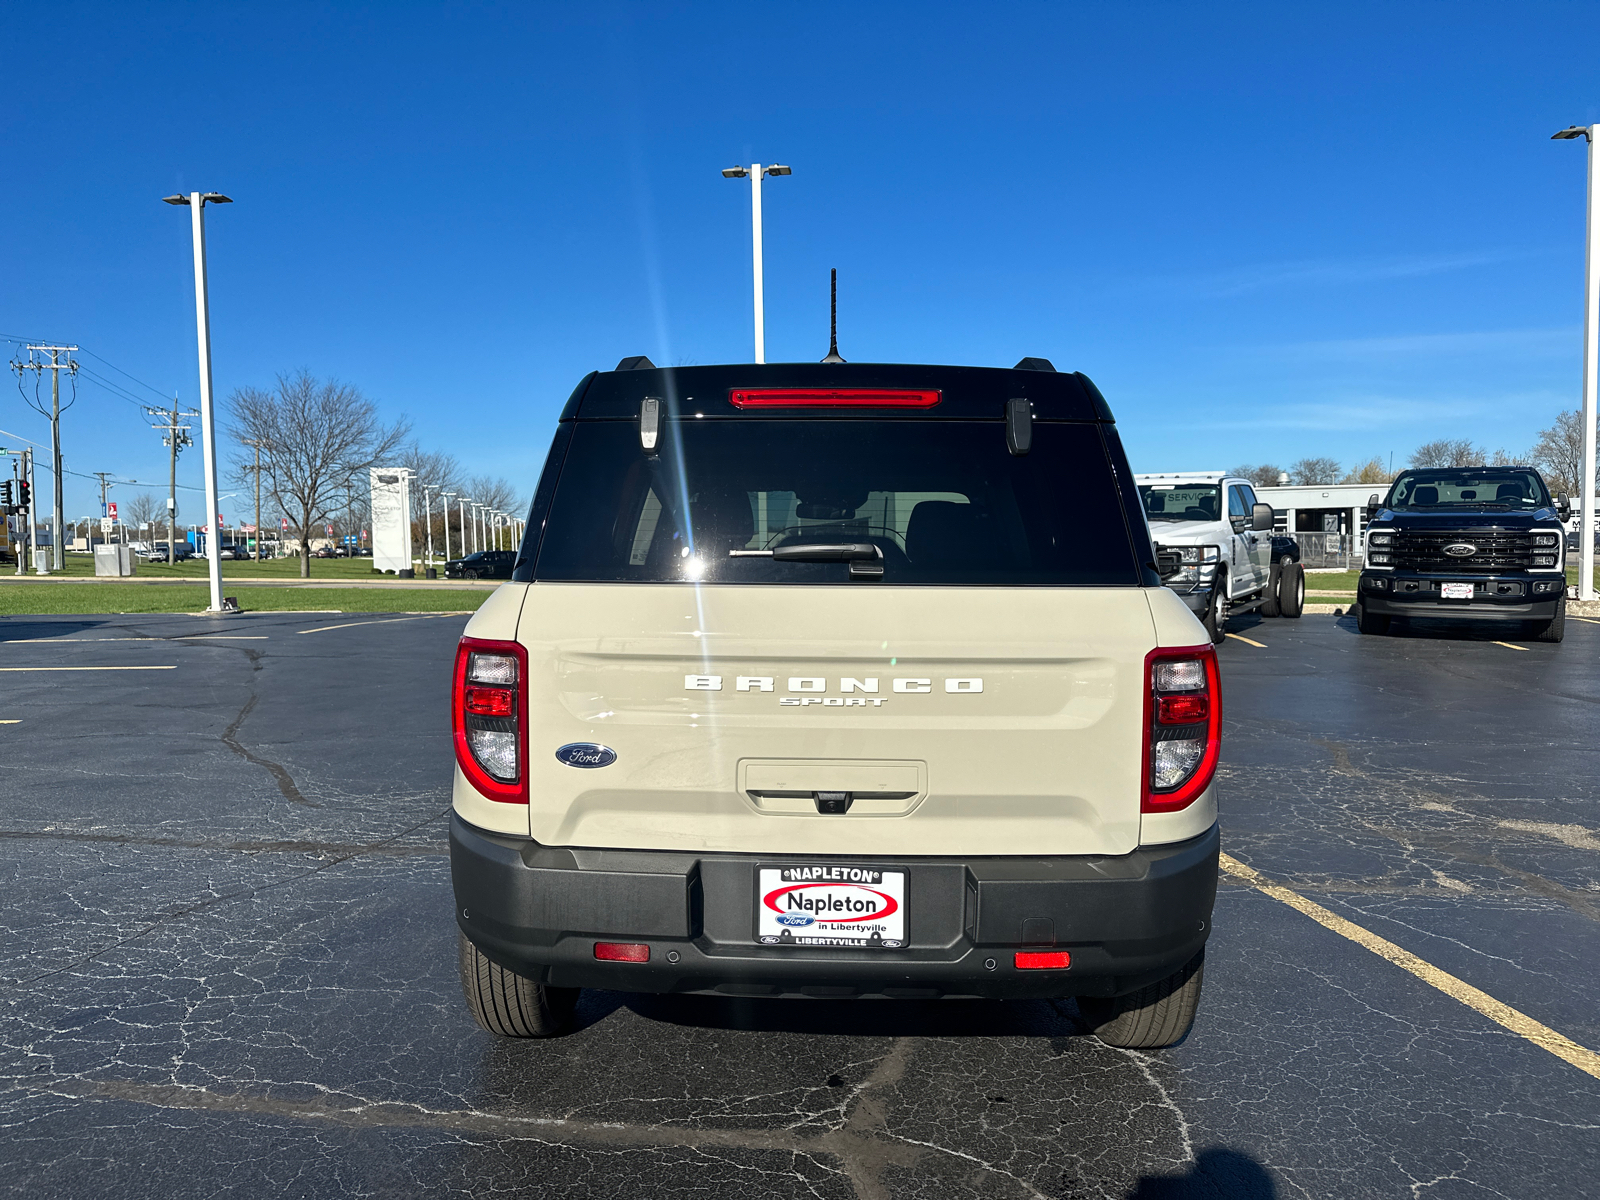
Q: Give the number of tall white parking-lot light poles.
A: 3